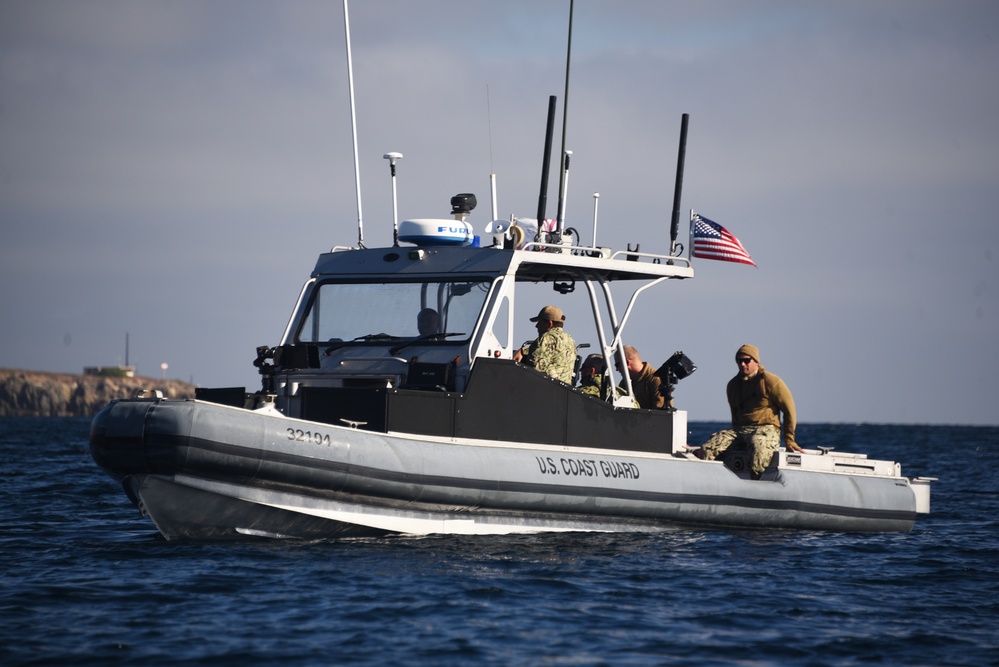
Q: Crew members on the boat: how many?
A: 5